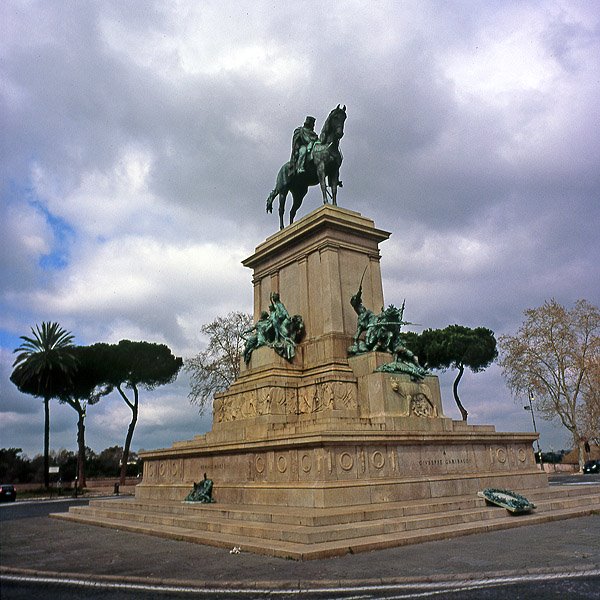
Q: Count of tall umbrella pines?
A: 3